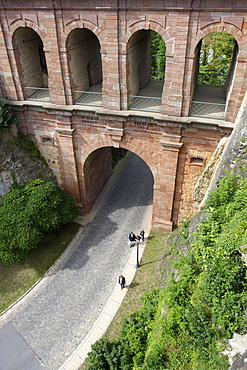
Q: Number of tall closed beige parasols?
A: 0